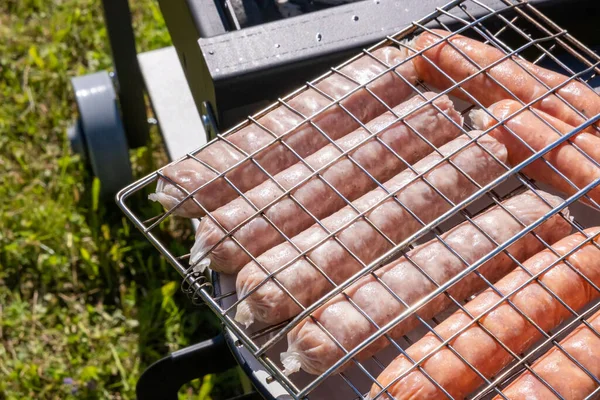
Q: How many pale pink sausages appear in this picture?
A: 4